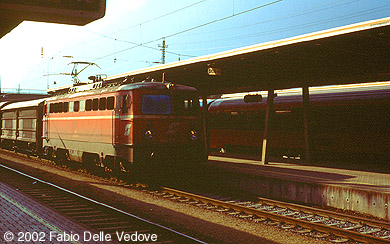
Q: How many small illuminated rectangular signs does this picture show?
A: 1